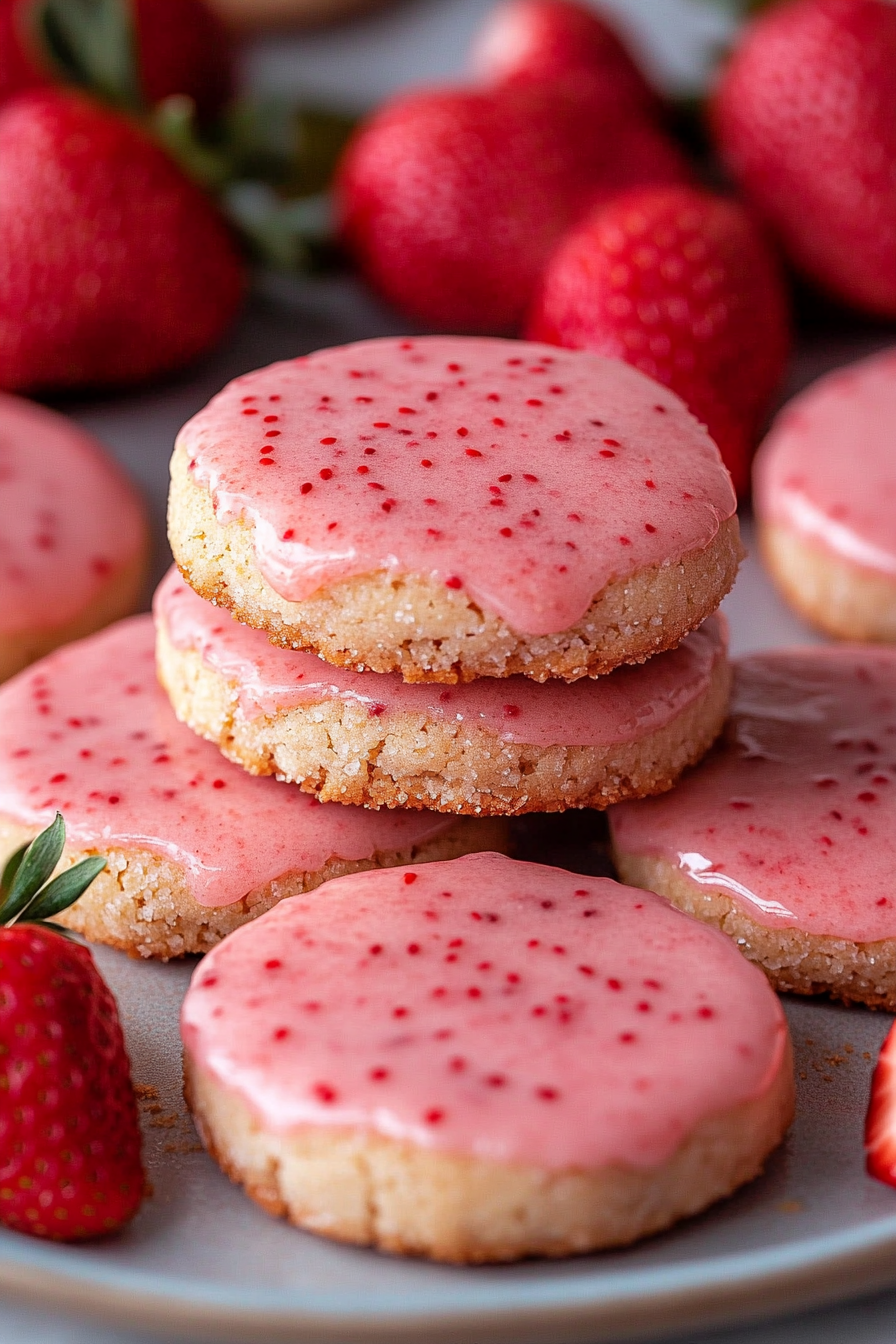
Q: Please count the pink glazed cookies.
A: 7